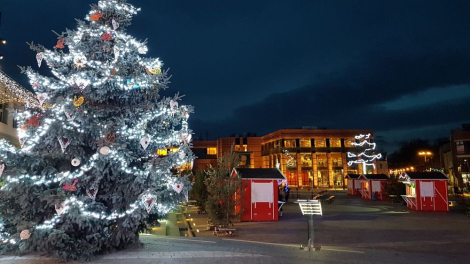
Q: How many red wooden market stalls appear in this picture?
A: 4